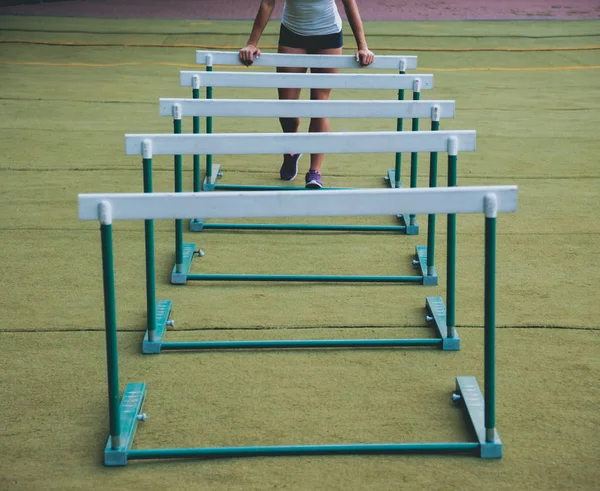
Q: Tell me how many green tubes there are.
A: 15